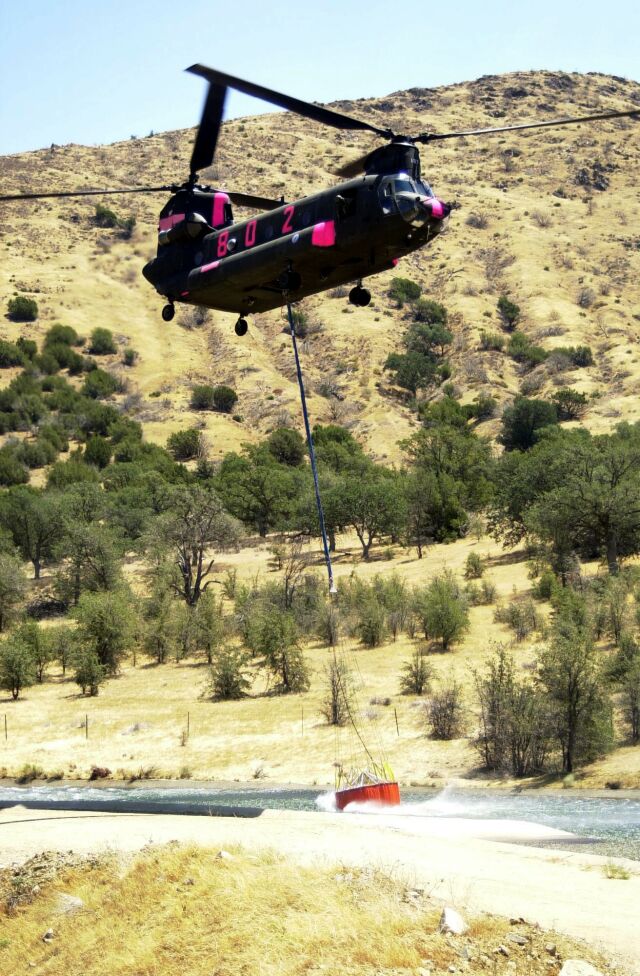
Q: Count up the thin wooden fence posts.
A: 5